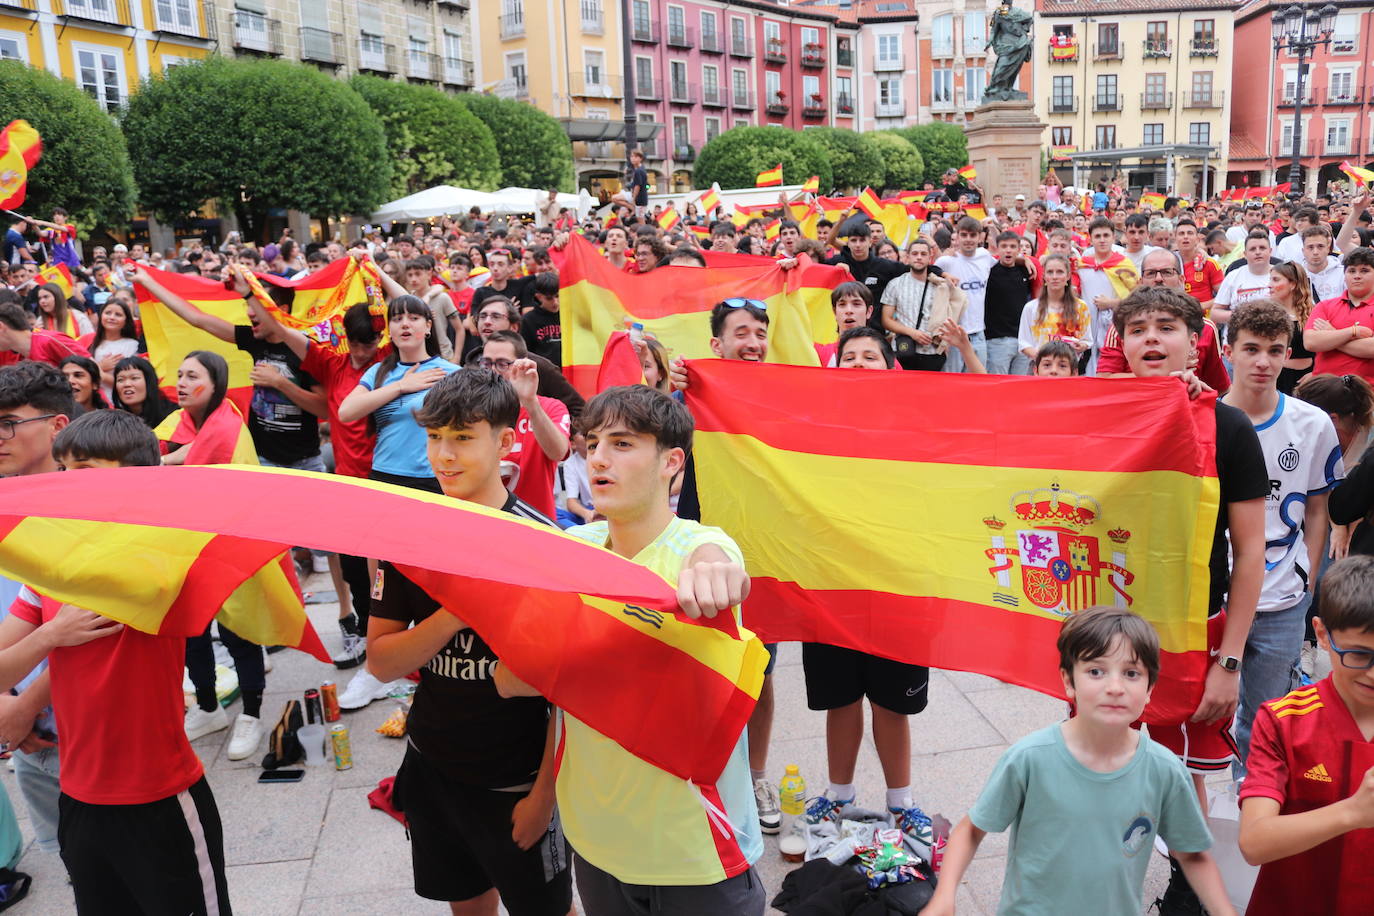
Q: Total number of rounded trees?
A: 8